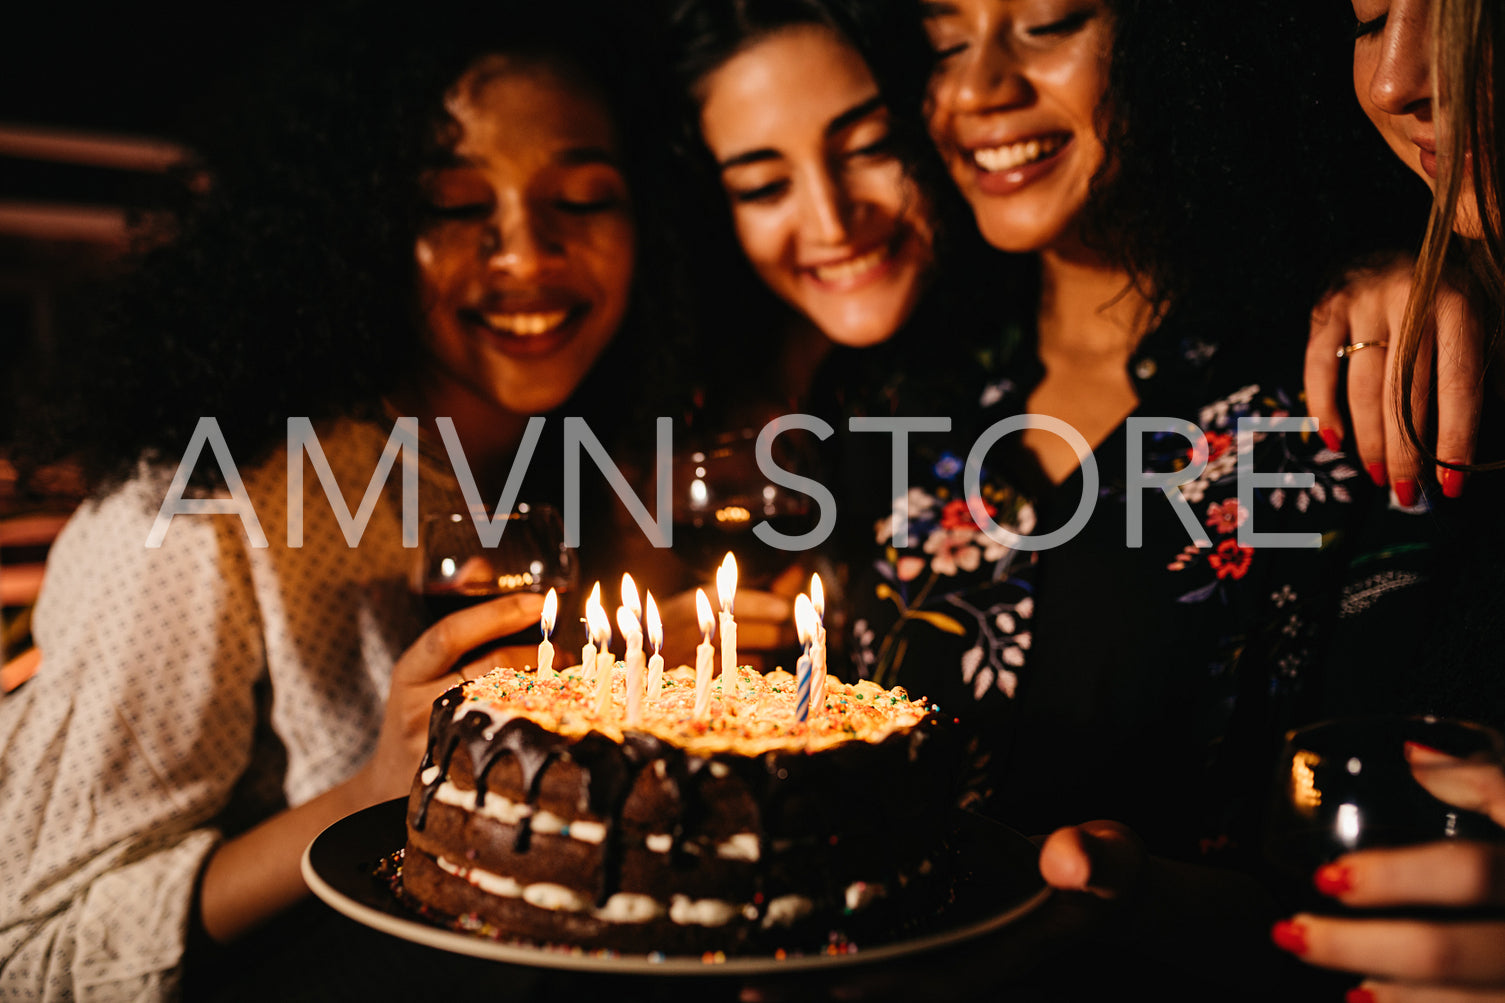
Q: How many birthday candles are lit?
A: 10